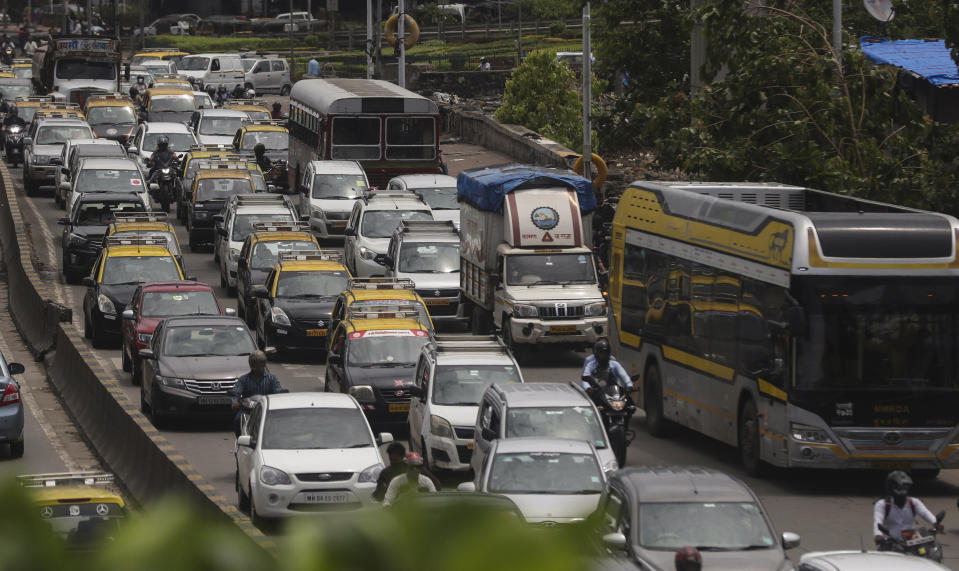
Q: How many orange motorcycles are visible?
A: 0